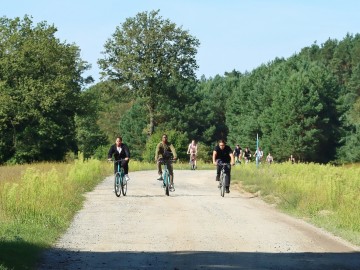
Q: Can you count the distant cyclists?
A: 6